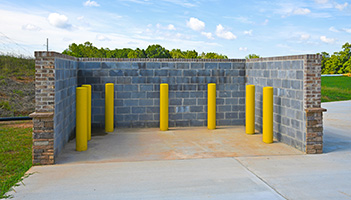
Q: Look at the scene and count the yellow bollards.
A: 7